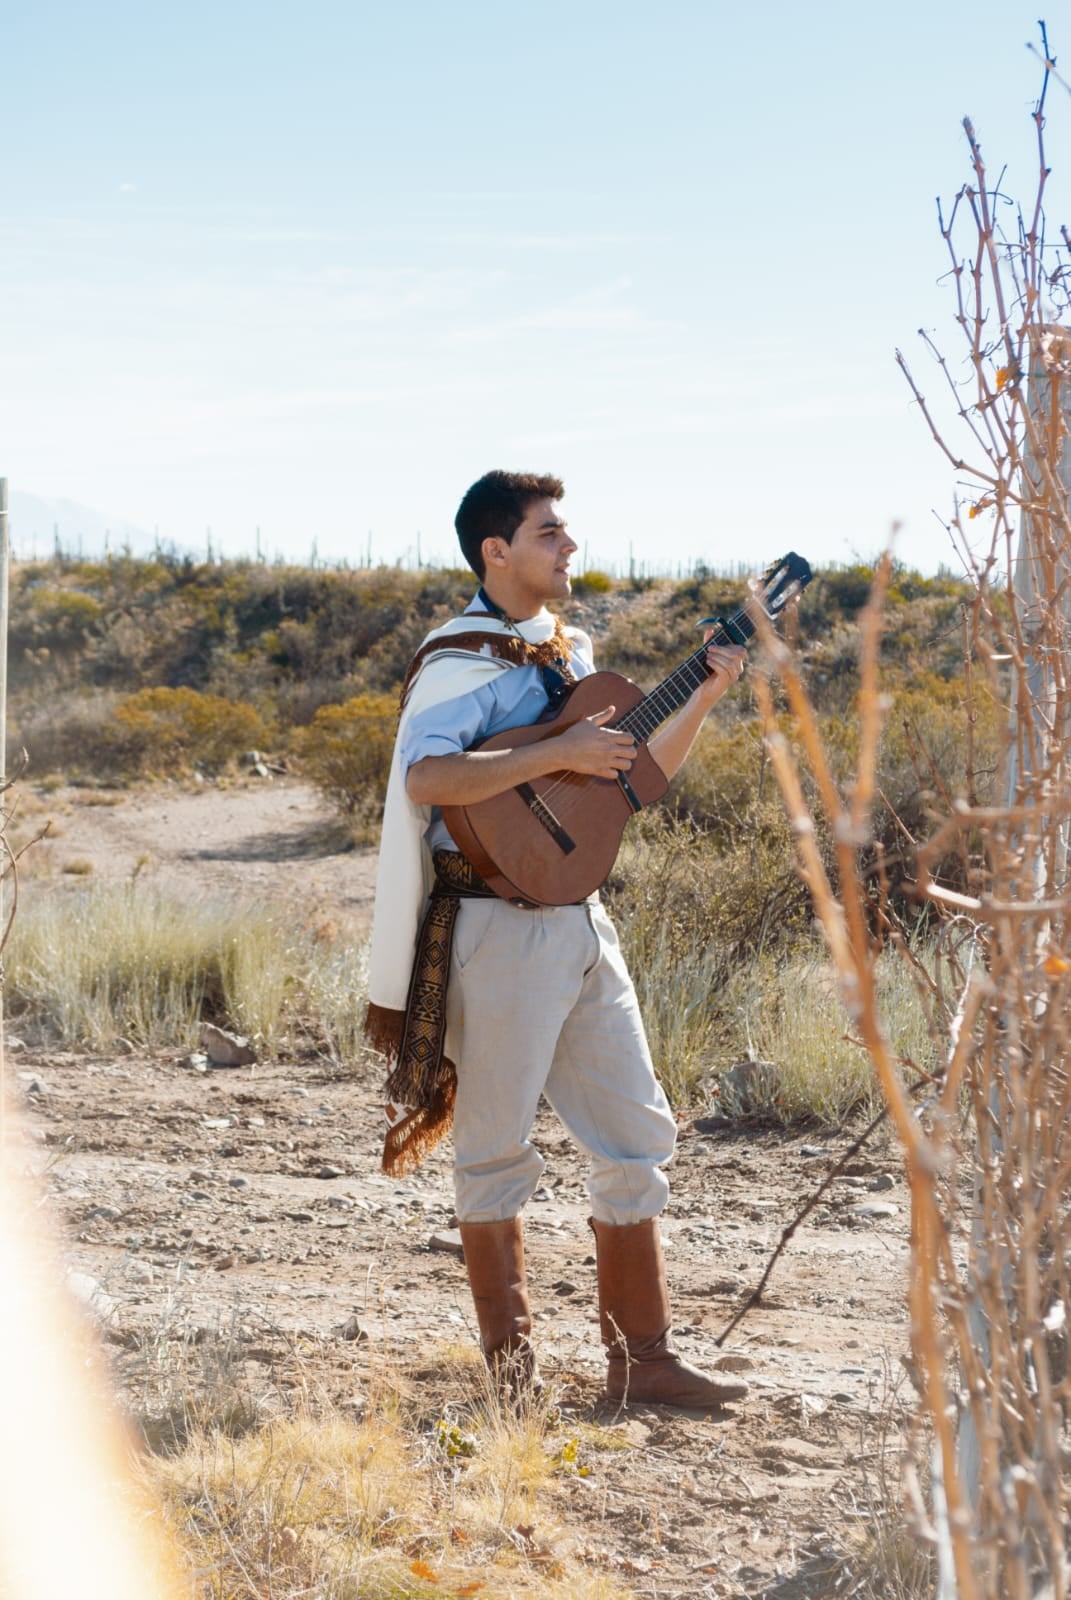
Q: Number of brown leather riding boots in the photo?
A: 2